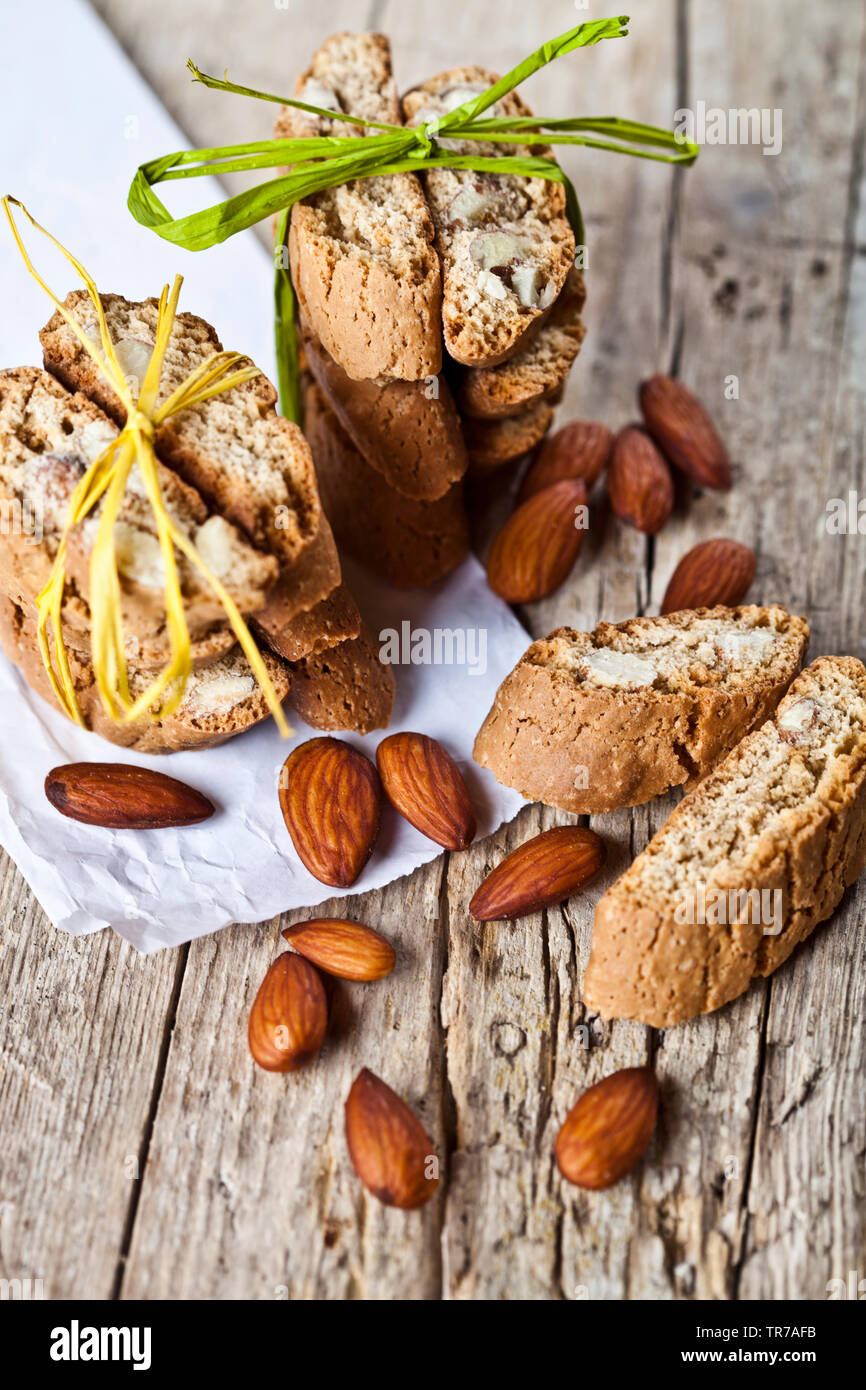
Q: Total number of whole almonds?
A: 13